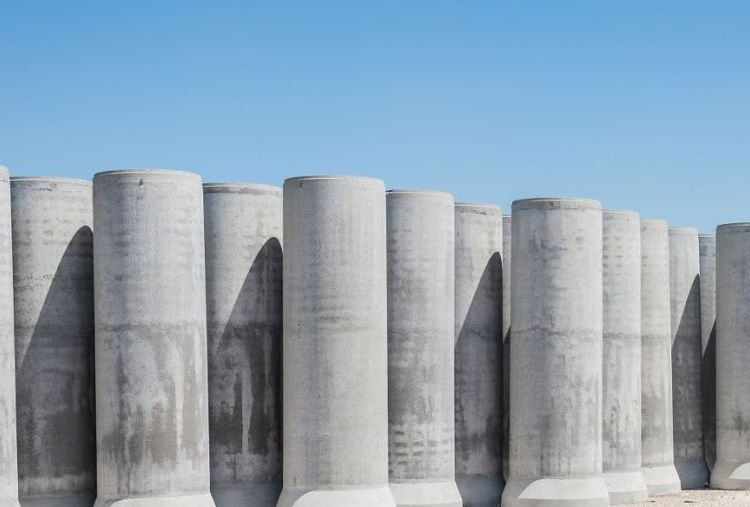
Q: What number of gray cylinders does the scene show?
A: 14